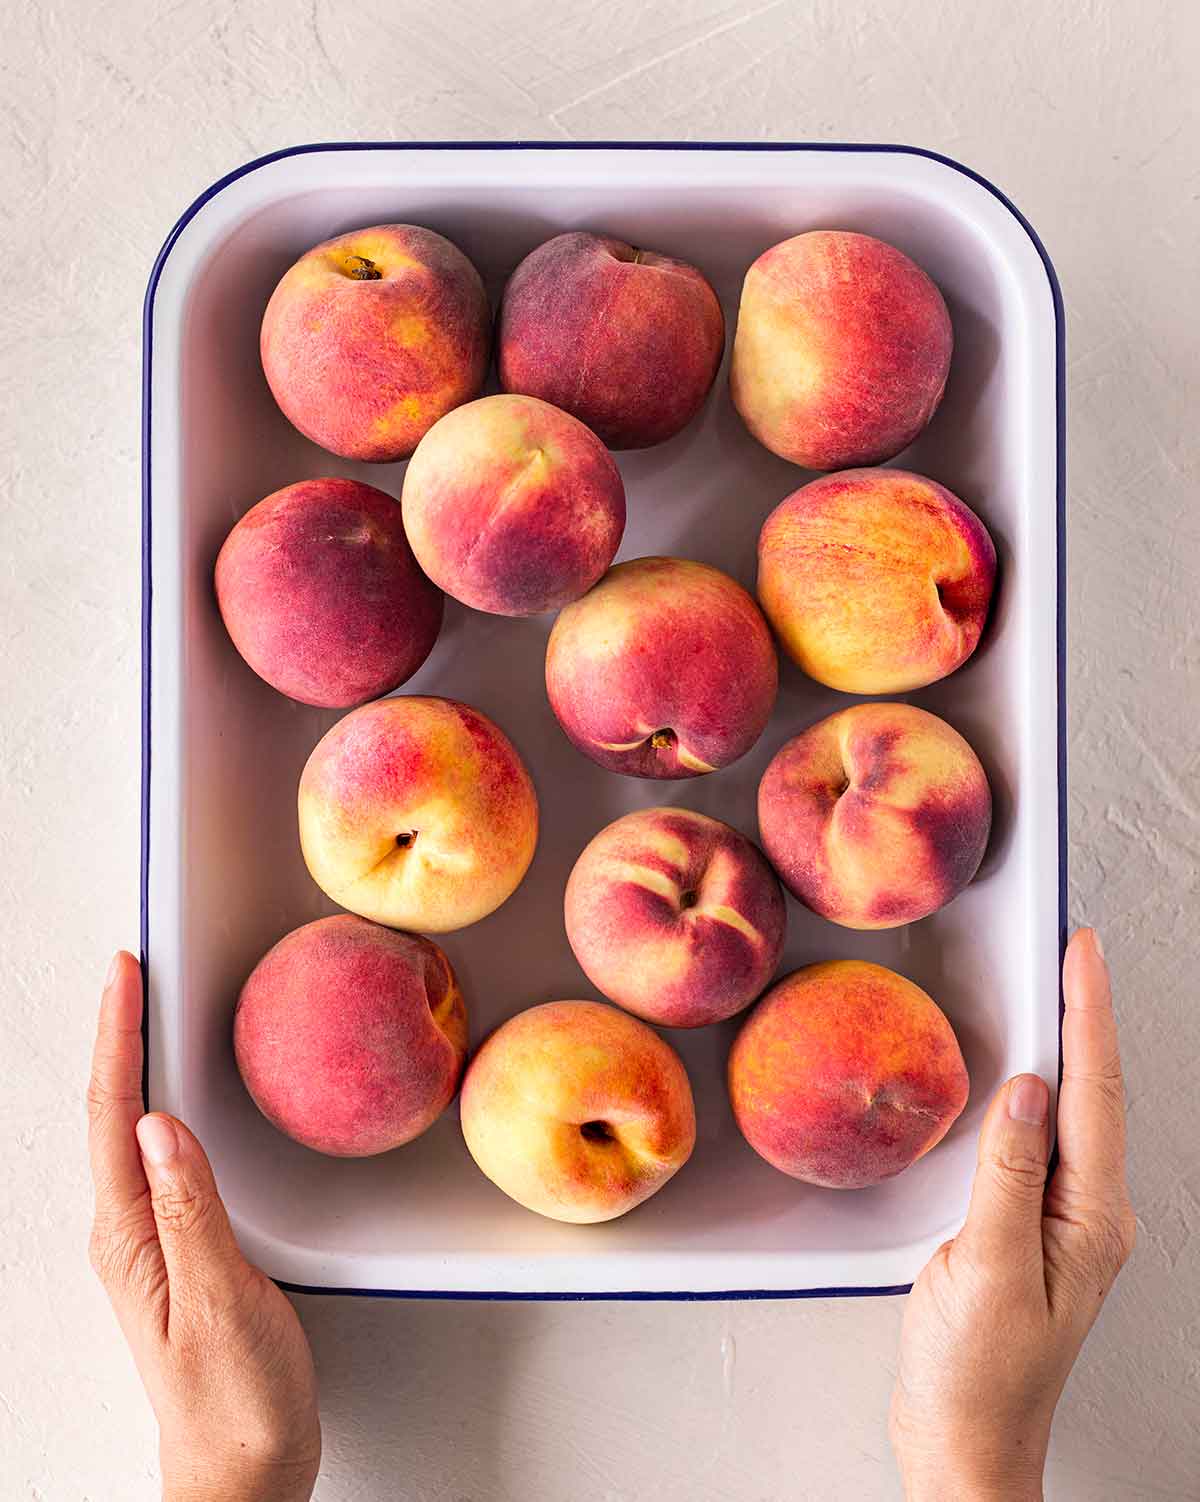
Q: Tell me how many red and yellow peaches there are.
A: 13